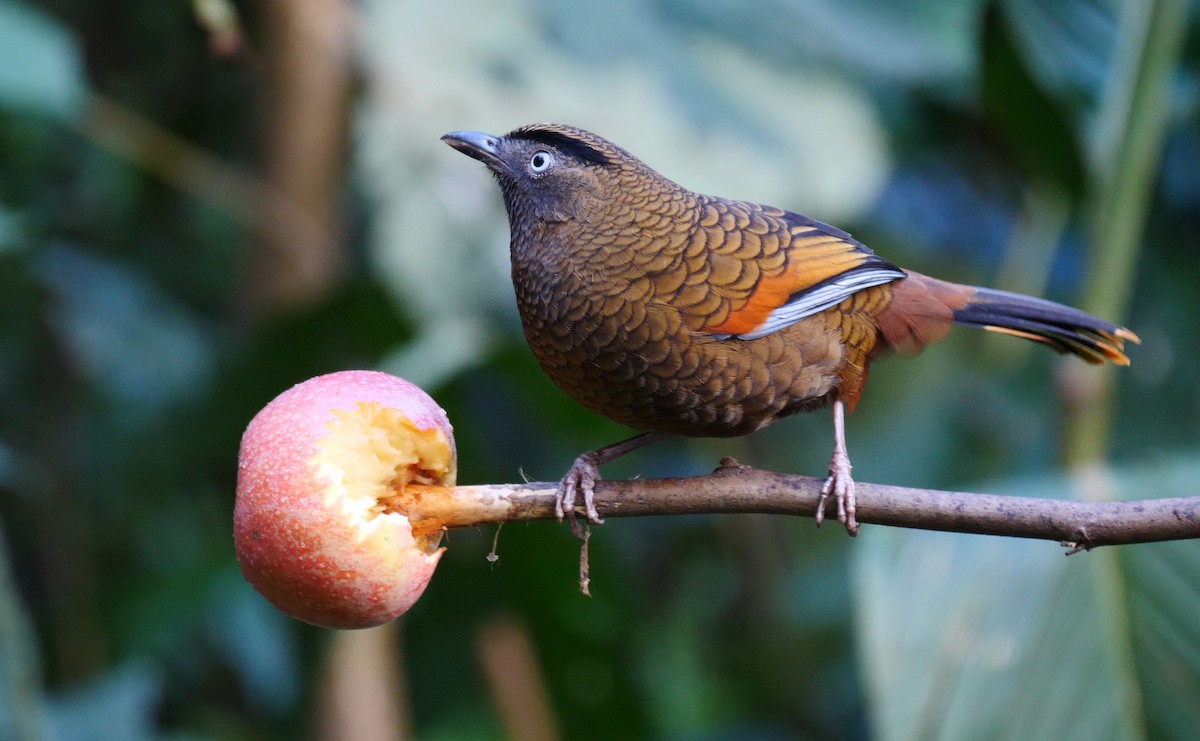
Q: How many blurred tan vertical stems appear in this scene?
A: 3